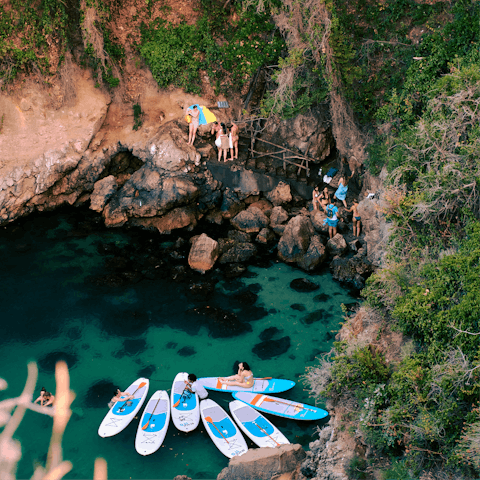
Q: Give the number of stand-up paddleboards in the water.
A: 7